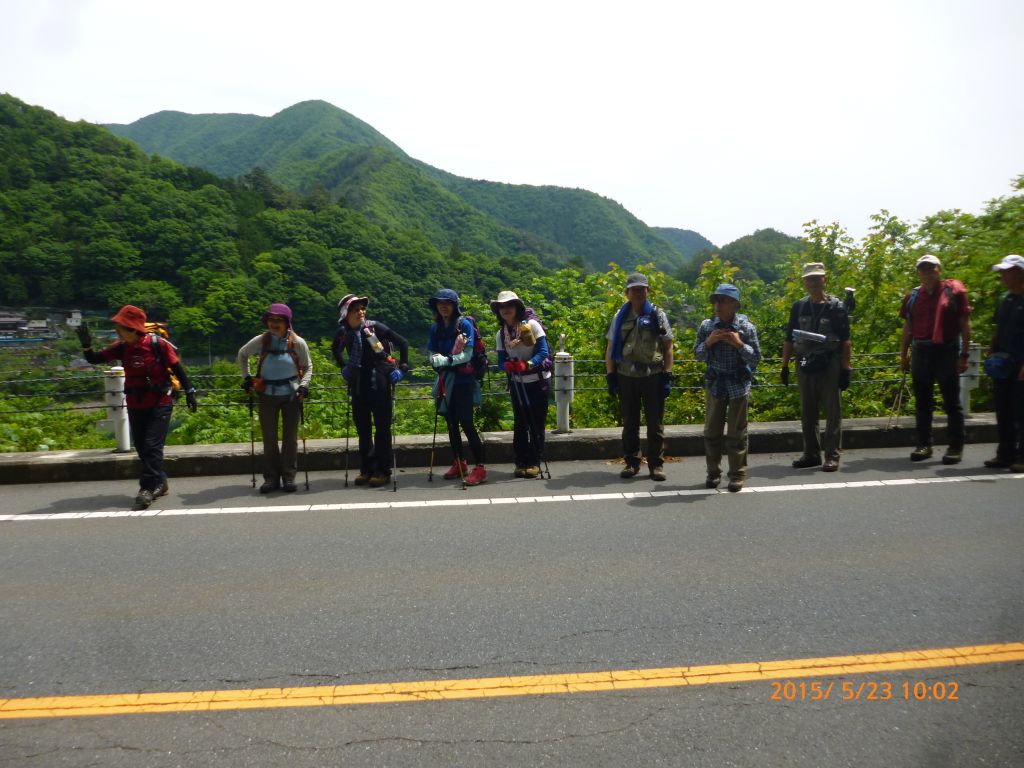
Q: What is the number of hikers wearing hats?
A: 10